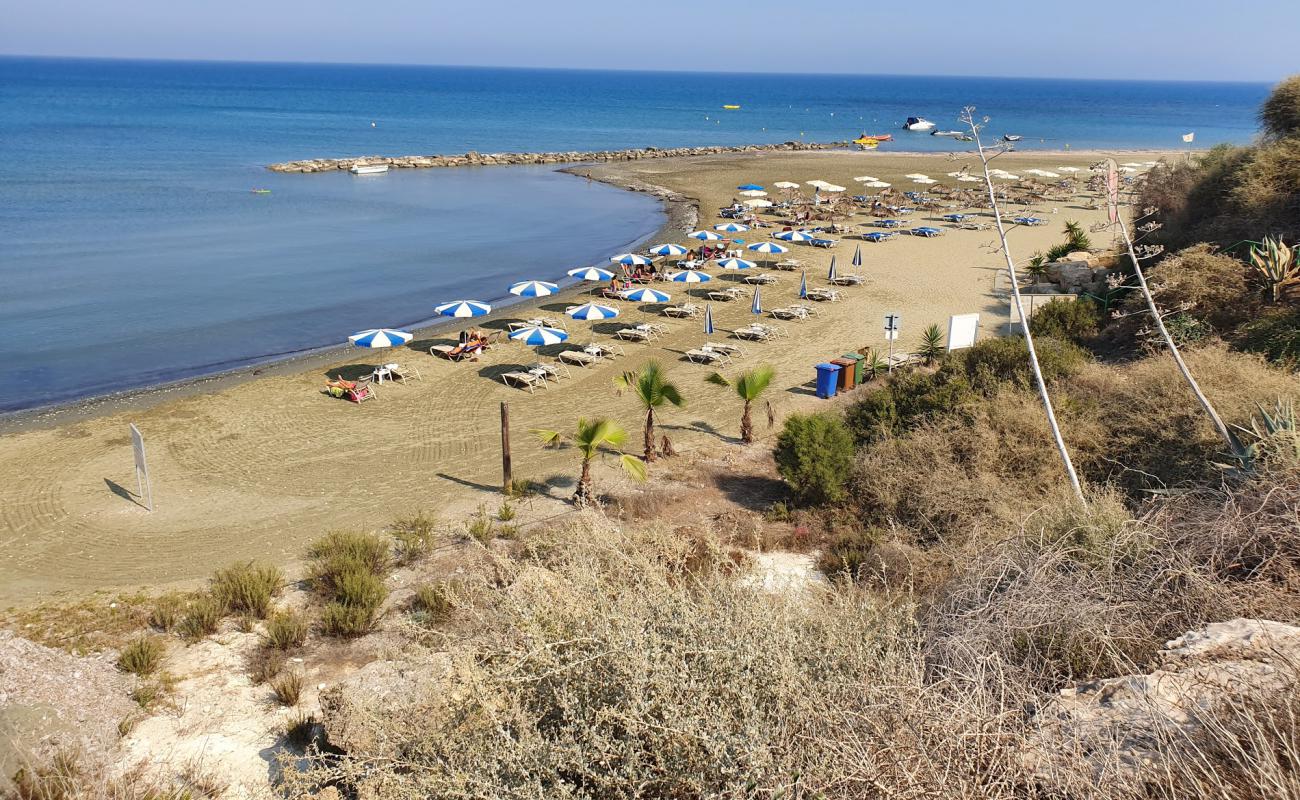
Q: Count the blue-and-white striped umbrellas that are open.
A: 15